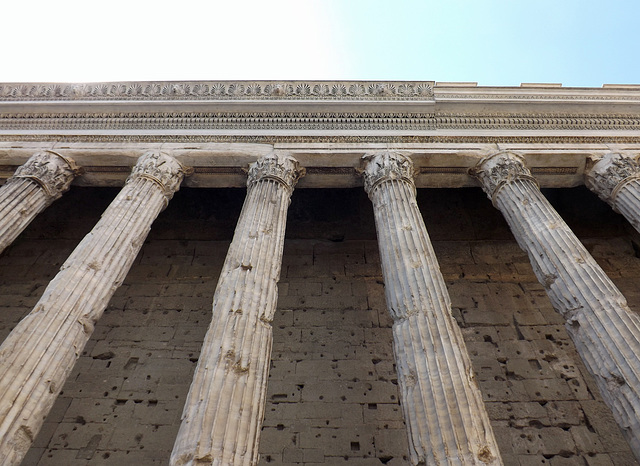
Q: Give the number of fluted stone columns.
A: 6